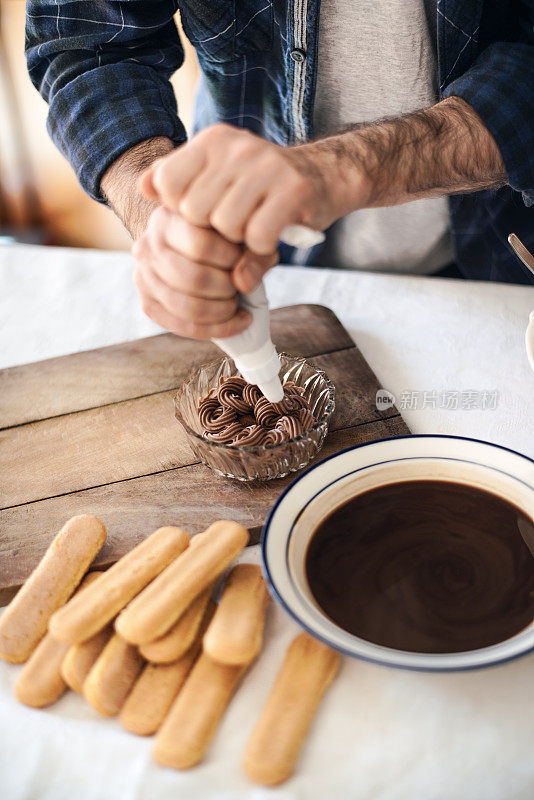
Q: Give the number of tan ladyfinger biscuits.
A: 11